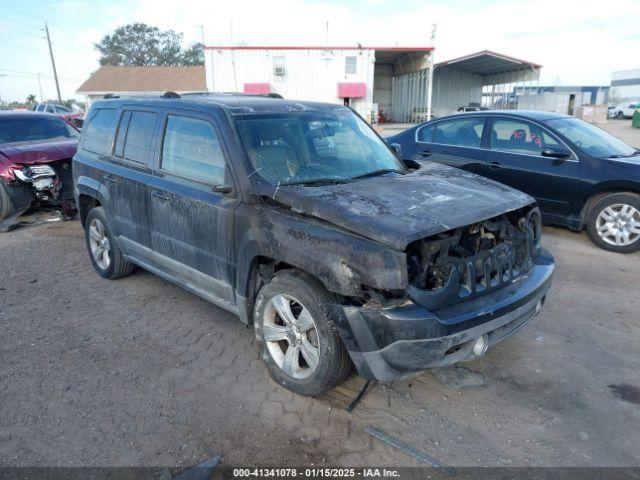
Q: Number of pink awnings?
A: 2